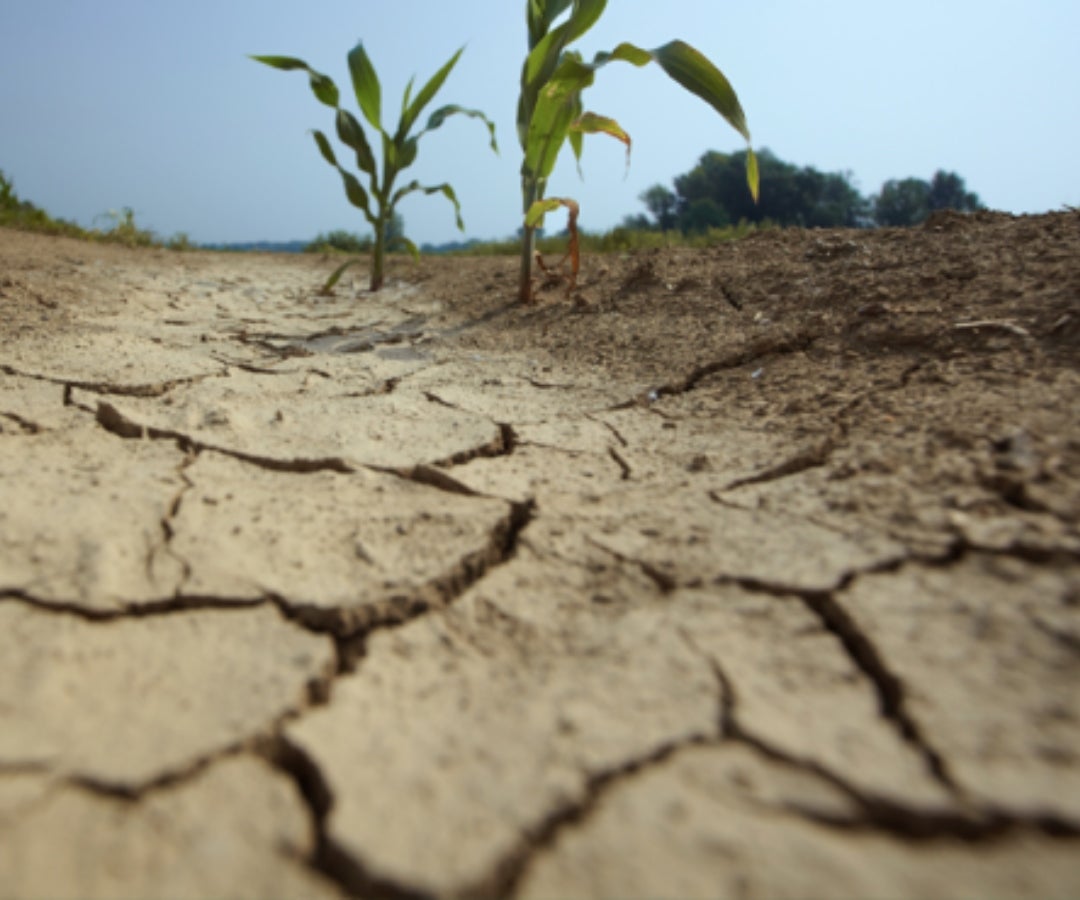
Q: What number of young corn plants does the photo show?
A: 2